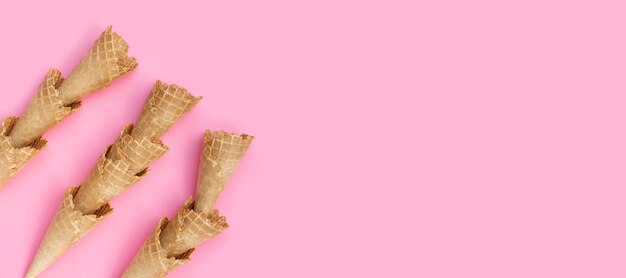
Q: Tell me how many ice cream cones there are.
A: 10